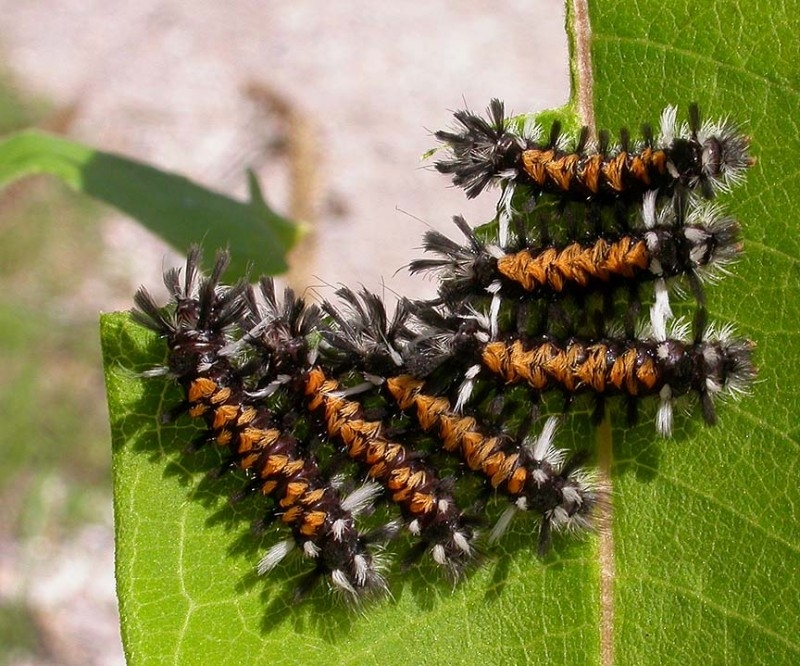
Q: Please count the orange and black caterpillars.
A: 6